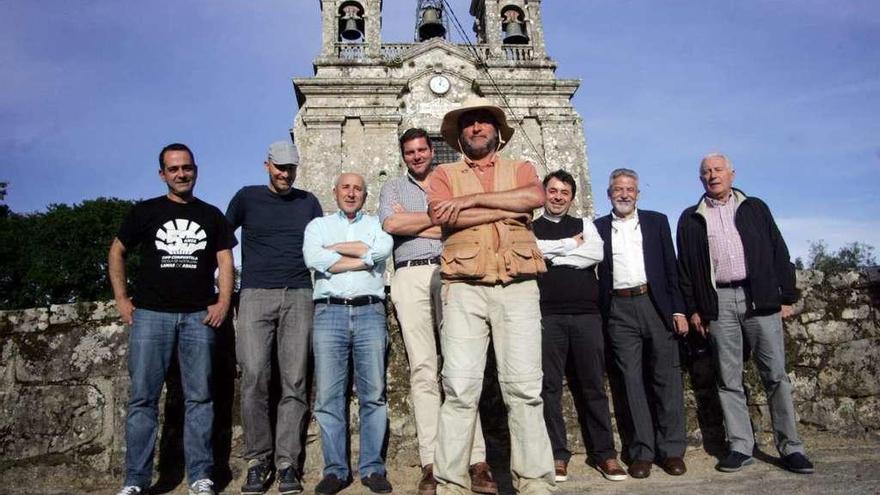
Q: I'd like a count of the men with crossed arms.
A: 4